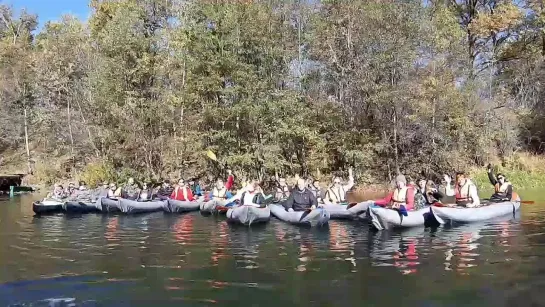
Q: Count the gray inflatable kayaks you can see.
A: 11